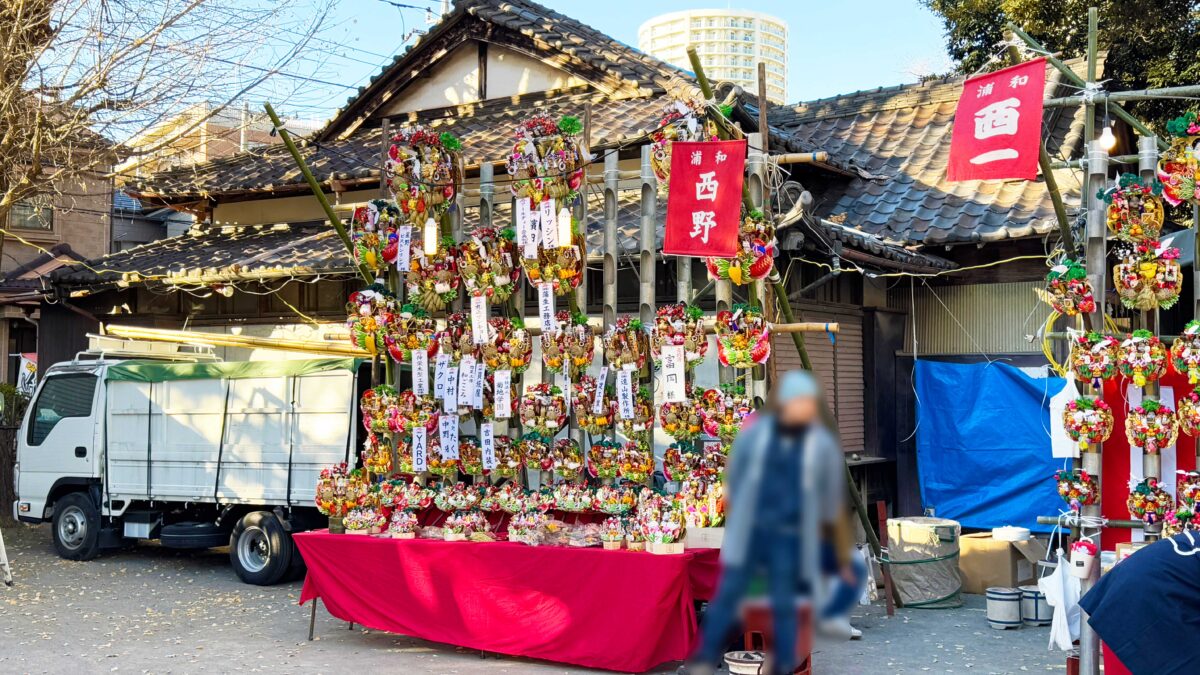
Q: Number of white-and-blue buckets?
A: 2